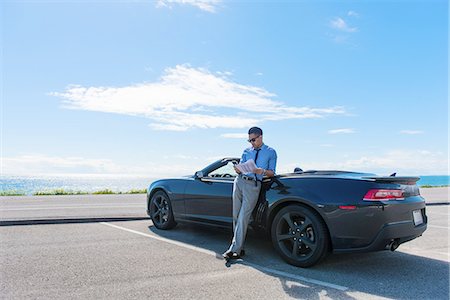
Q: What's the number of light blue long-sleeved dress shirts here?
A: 1